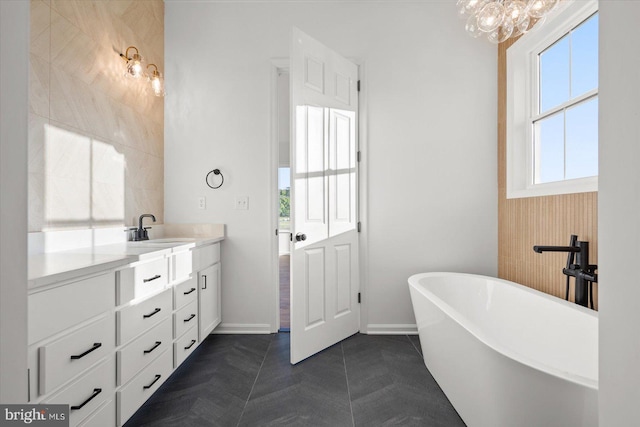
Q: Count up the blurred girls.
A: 0